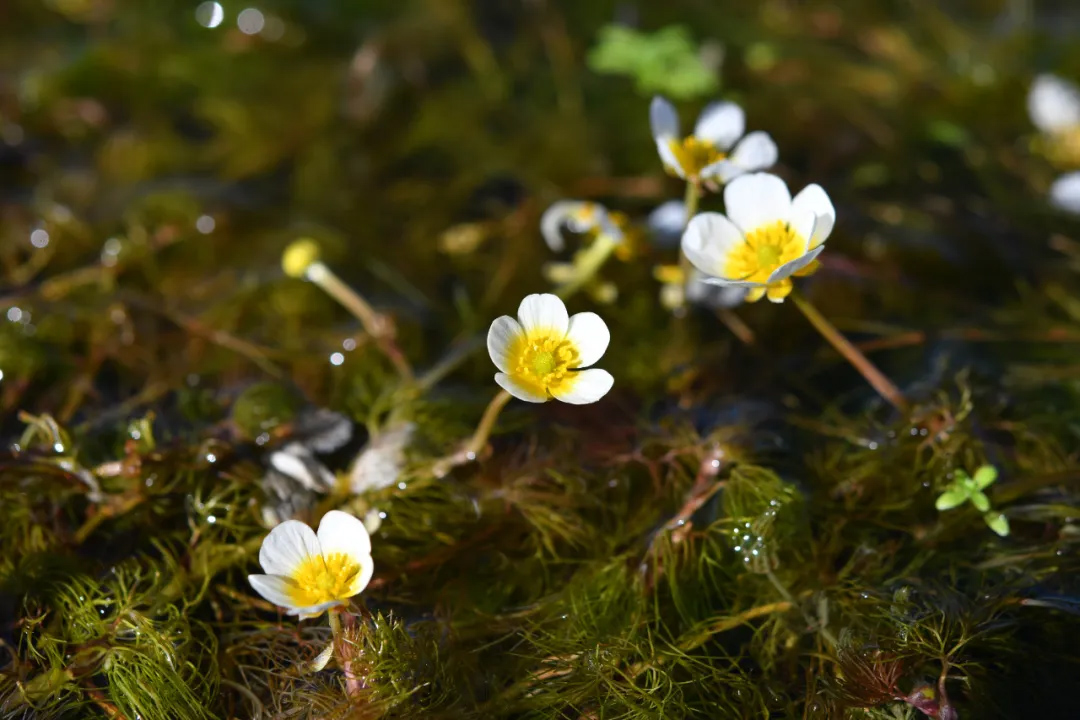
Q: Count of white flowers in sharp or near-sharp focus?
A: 3